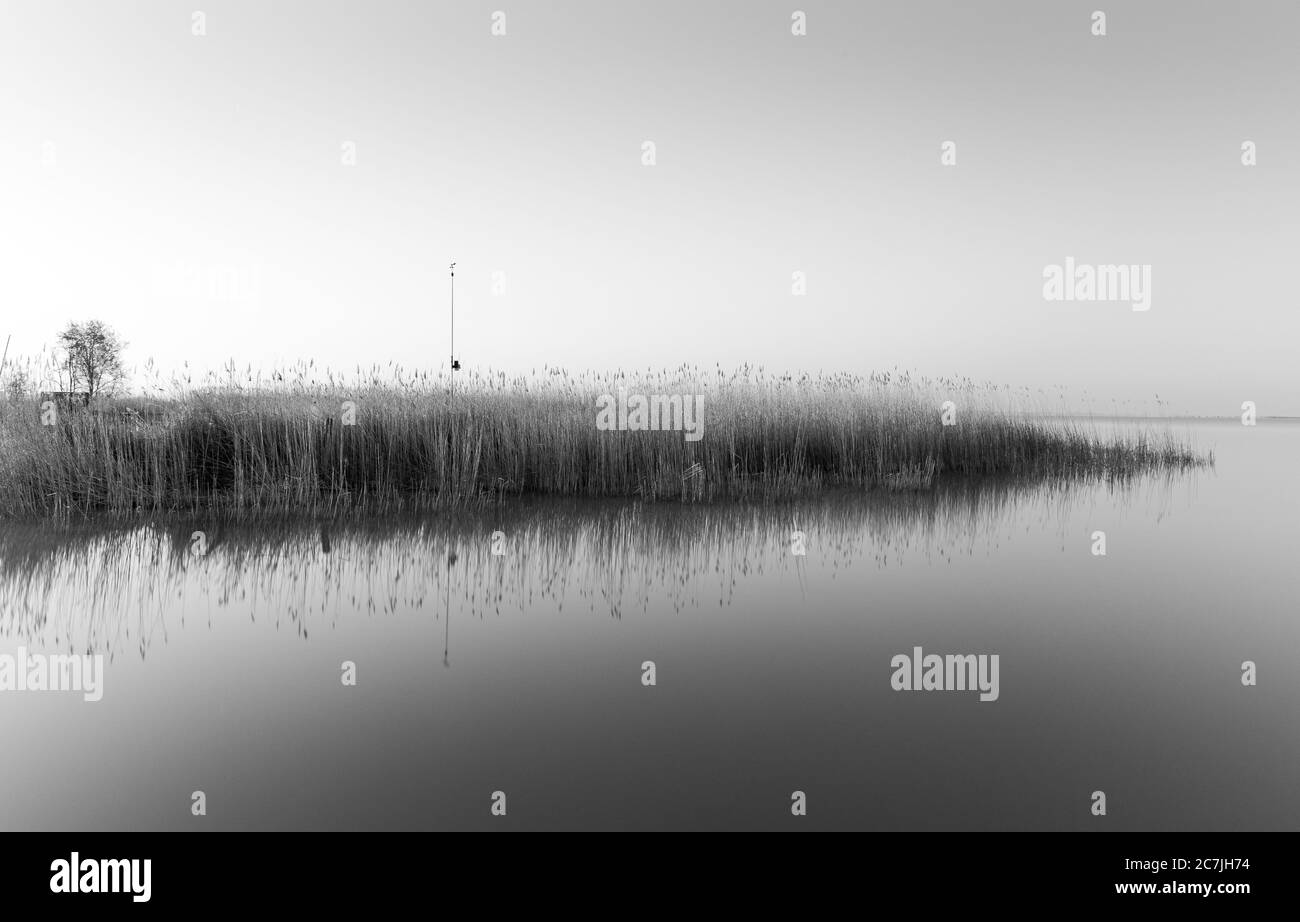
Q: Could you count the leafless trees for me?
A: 1